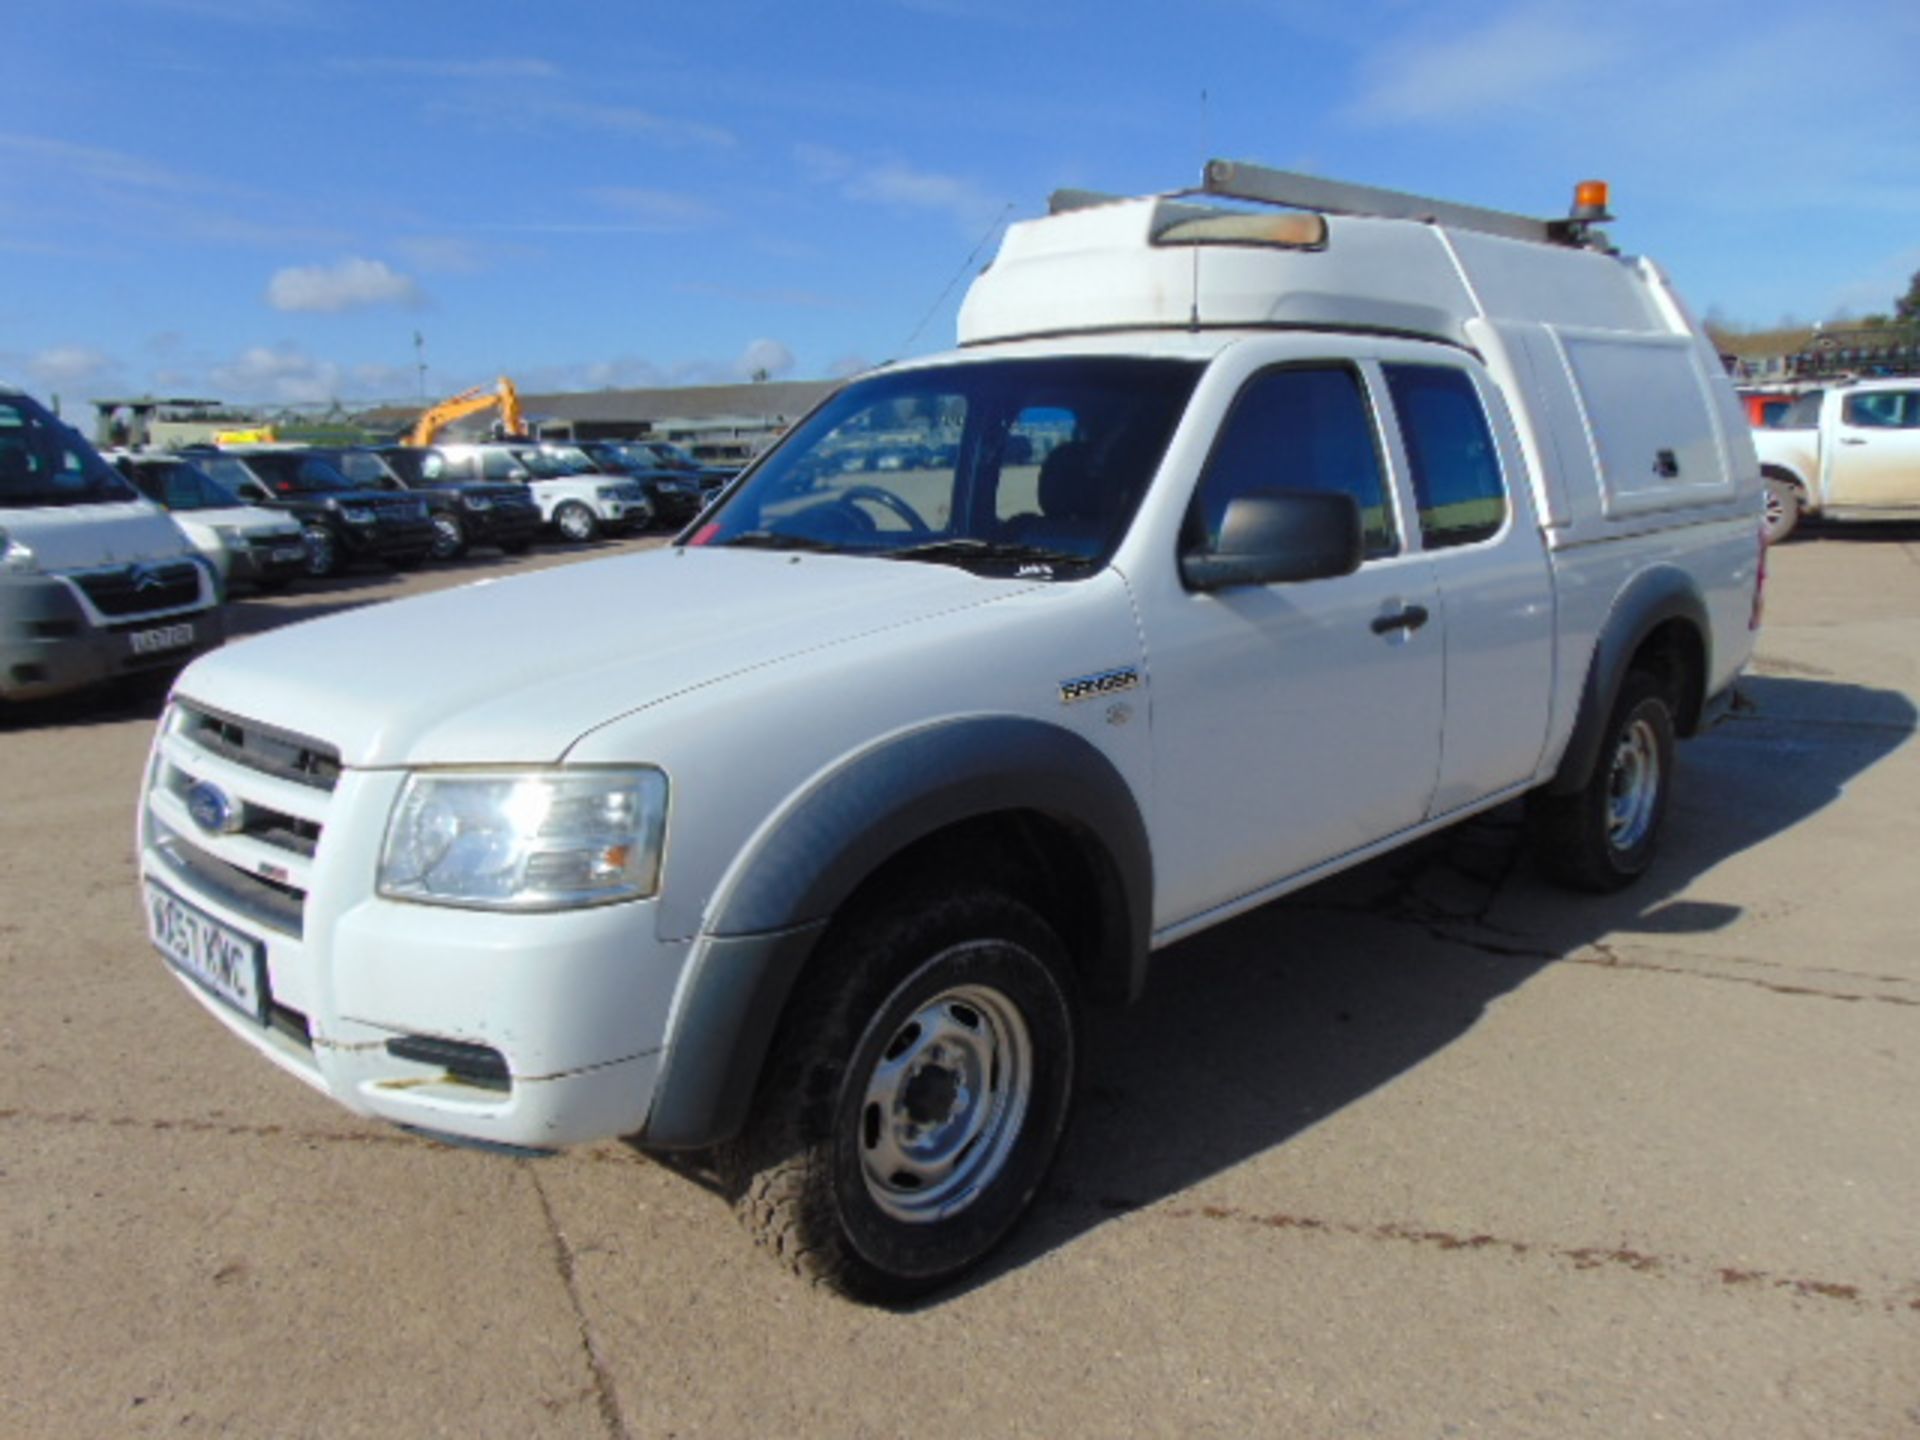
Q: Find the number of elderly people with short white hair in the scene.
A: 0